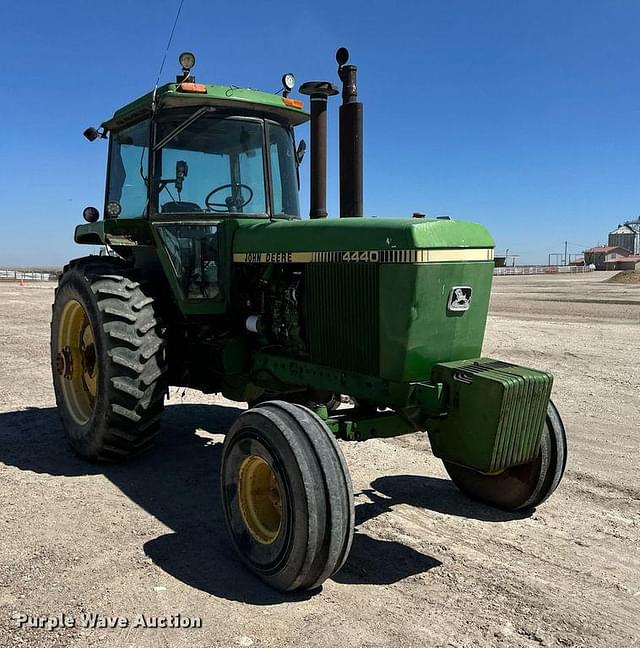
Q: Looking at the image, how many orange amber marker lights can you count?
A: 2